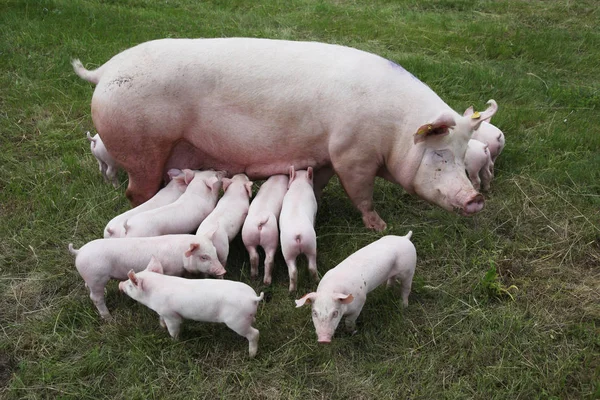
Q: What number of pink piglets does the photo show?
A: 11